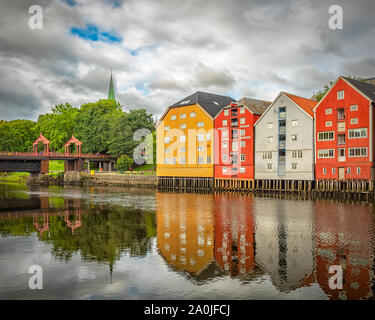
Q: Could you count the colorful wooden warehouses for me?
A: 4